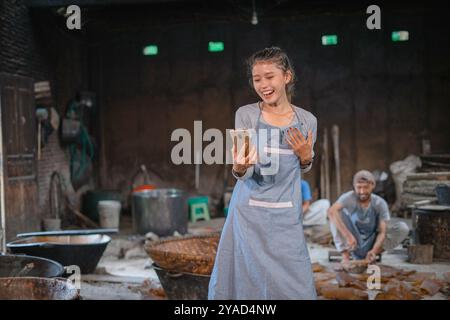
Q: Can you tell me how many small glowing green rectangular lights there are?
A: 4